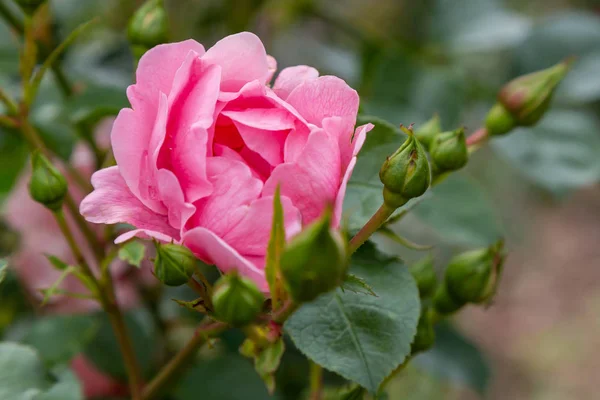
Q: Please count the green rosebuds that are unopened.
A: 12